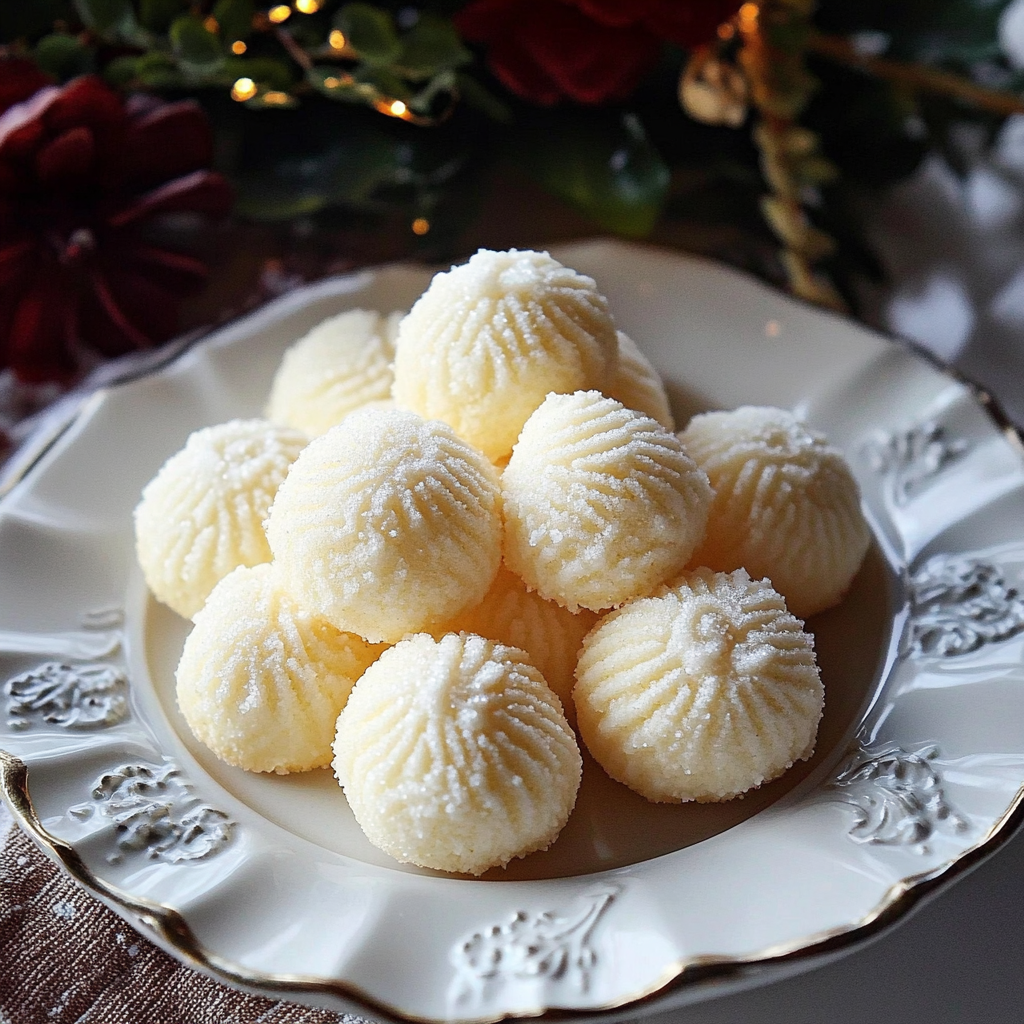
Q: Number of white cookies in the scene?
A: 11